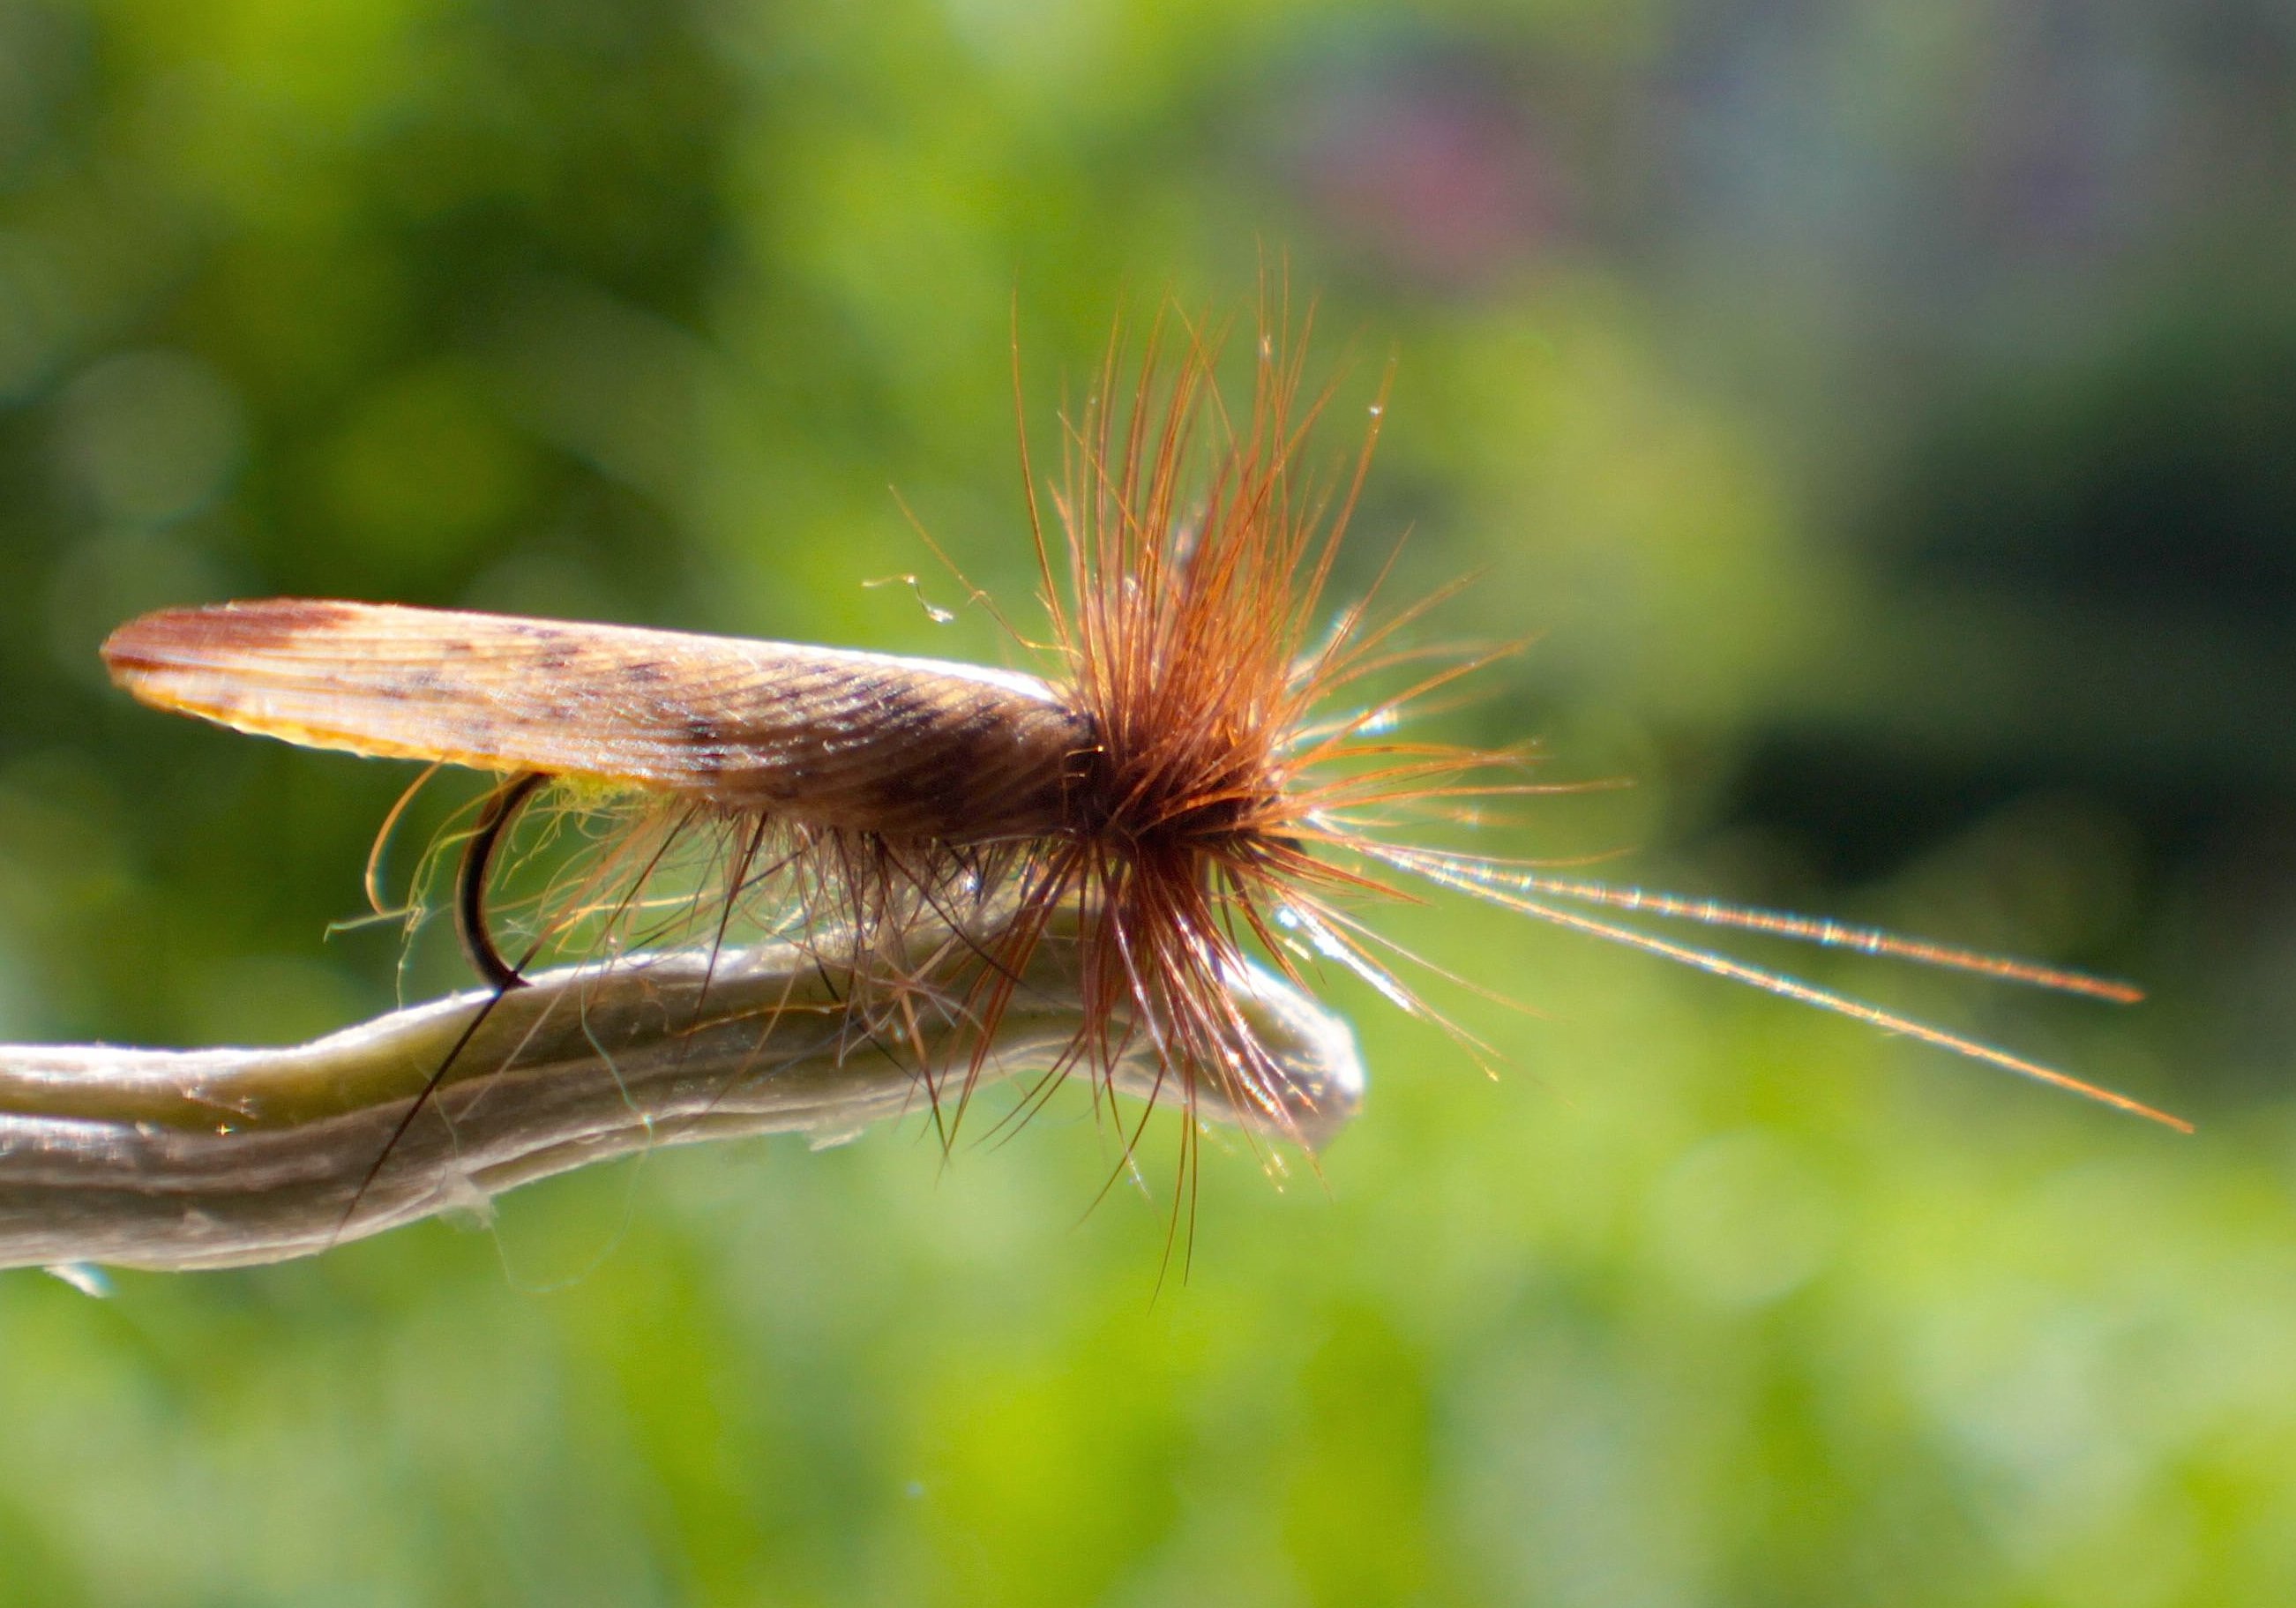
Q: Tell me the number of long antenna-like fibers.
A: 2